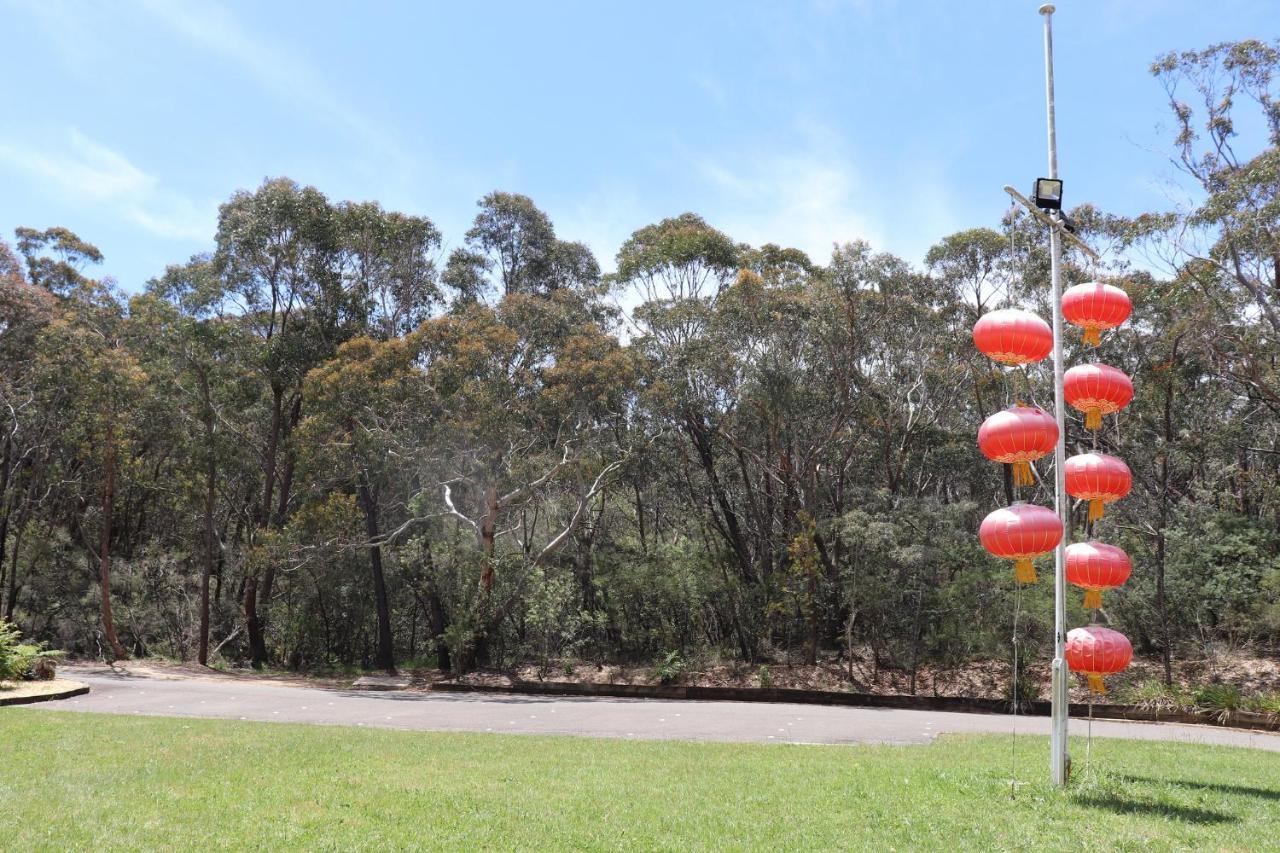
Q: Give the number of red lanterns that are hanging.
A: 8